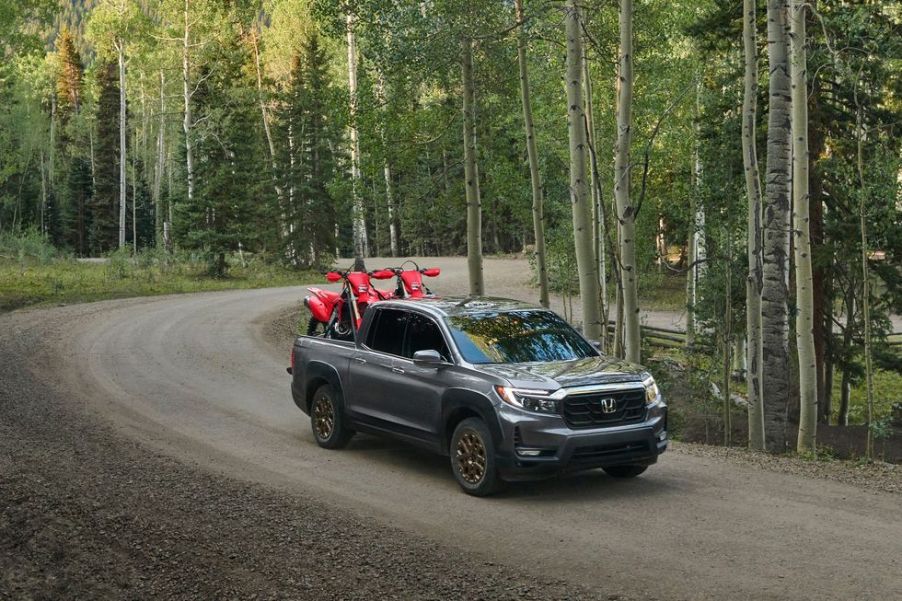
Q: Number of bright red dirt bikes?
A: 2